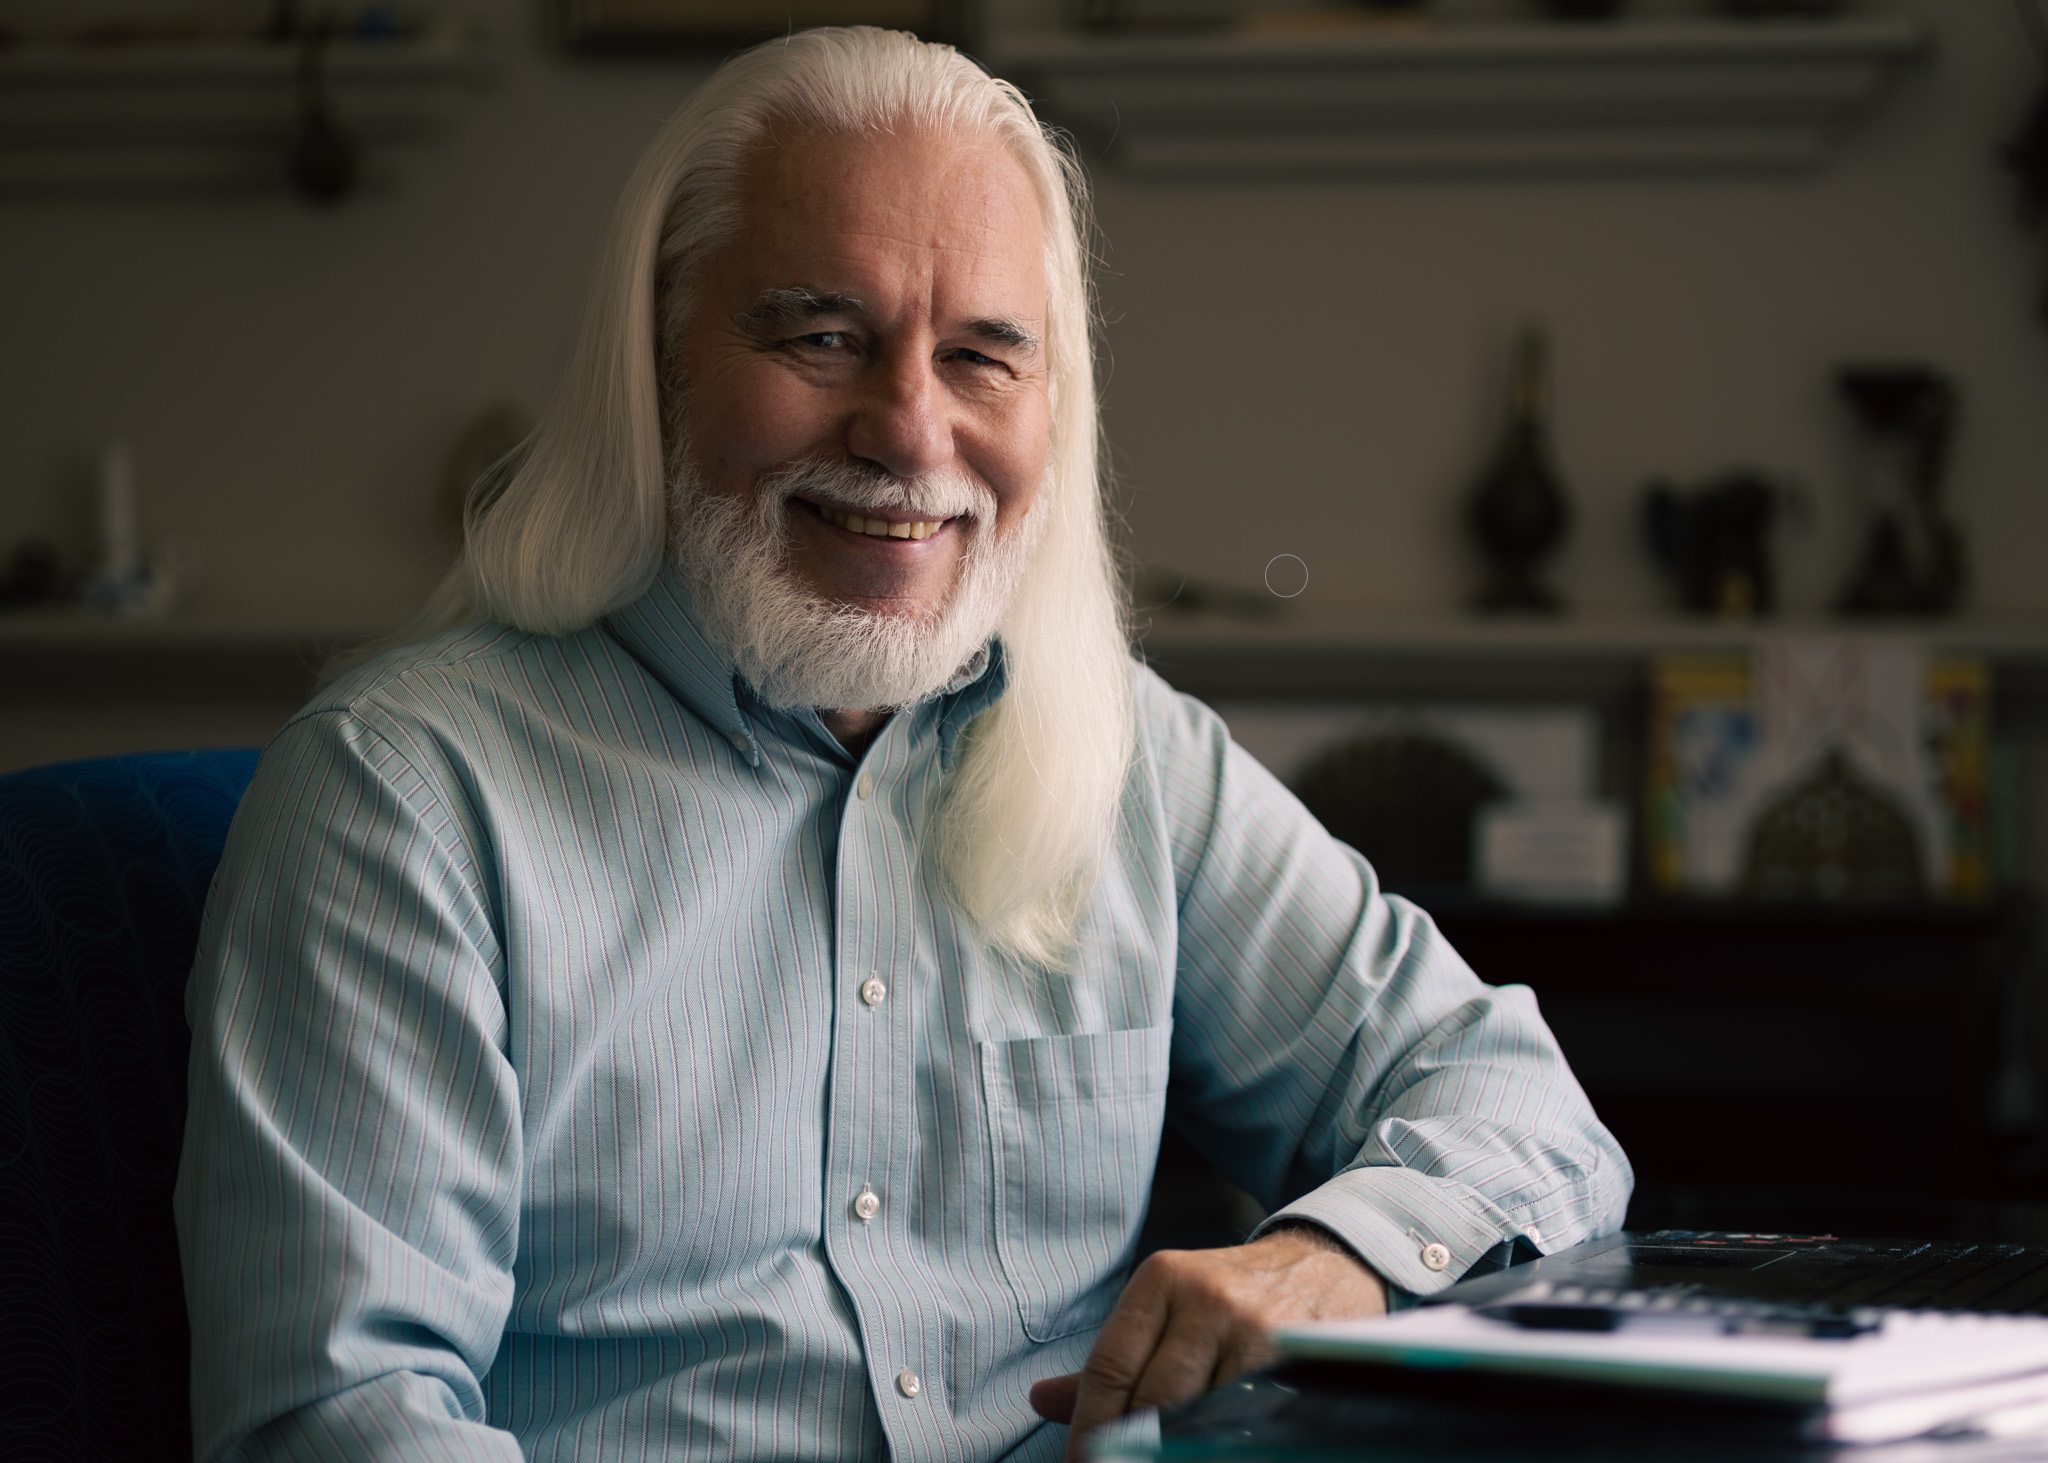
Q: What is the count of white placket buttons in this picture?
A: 4